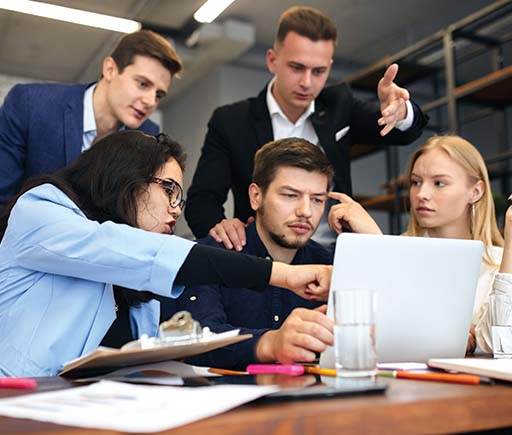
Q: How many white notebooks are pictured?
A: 1